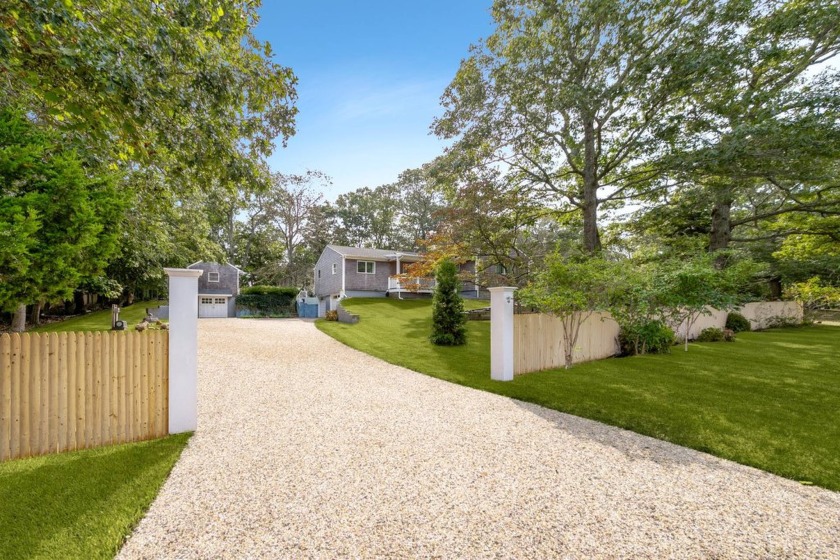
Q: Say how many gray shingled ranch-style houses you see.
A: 1